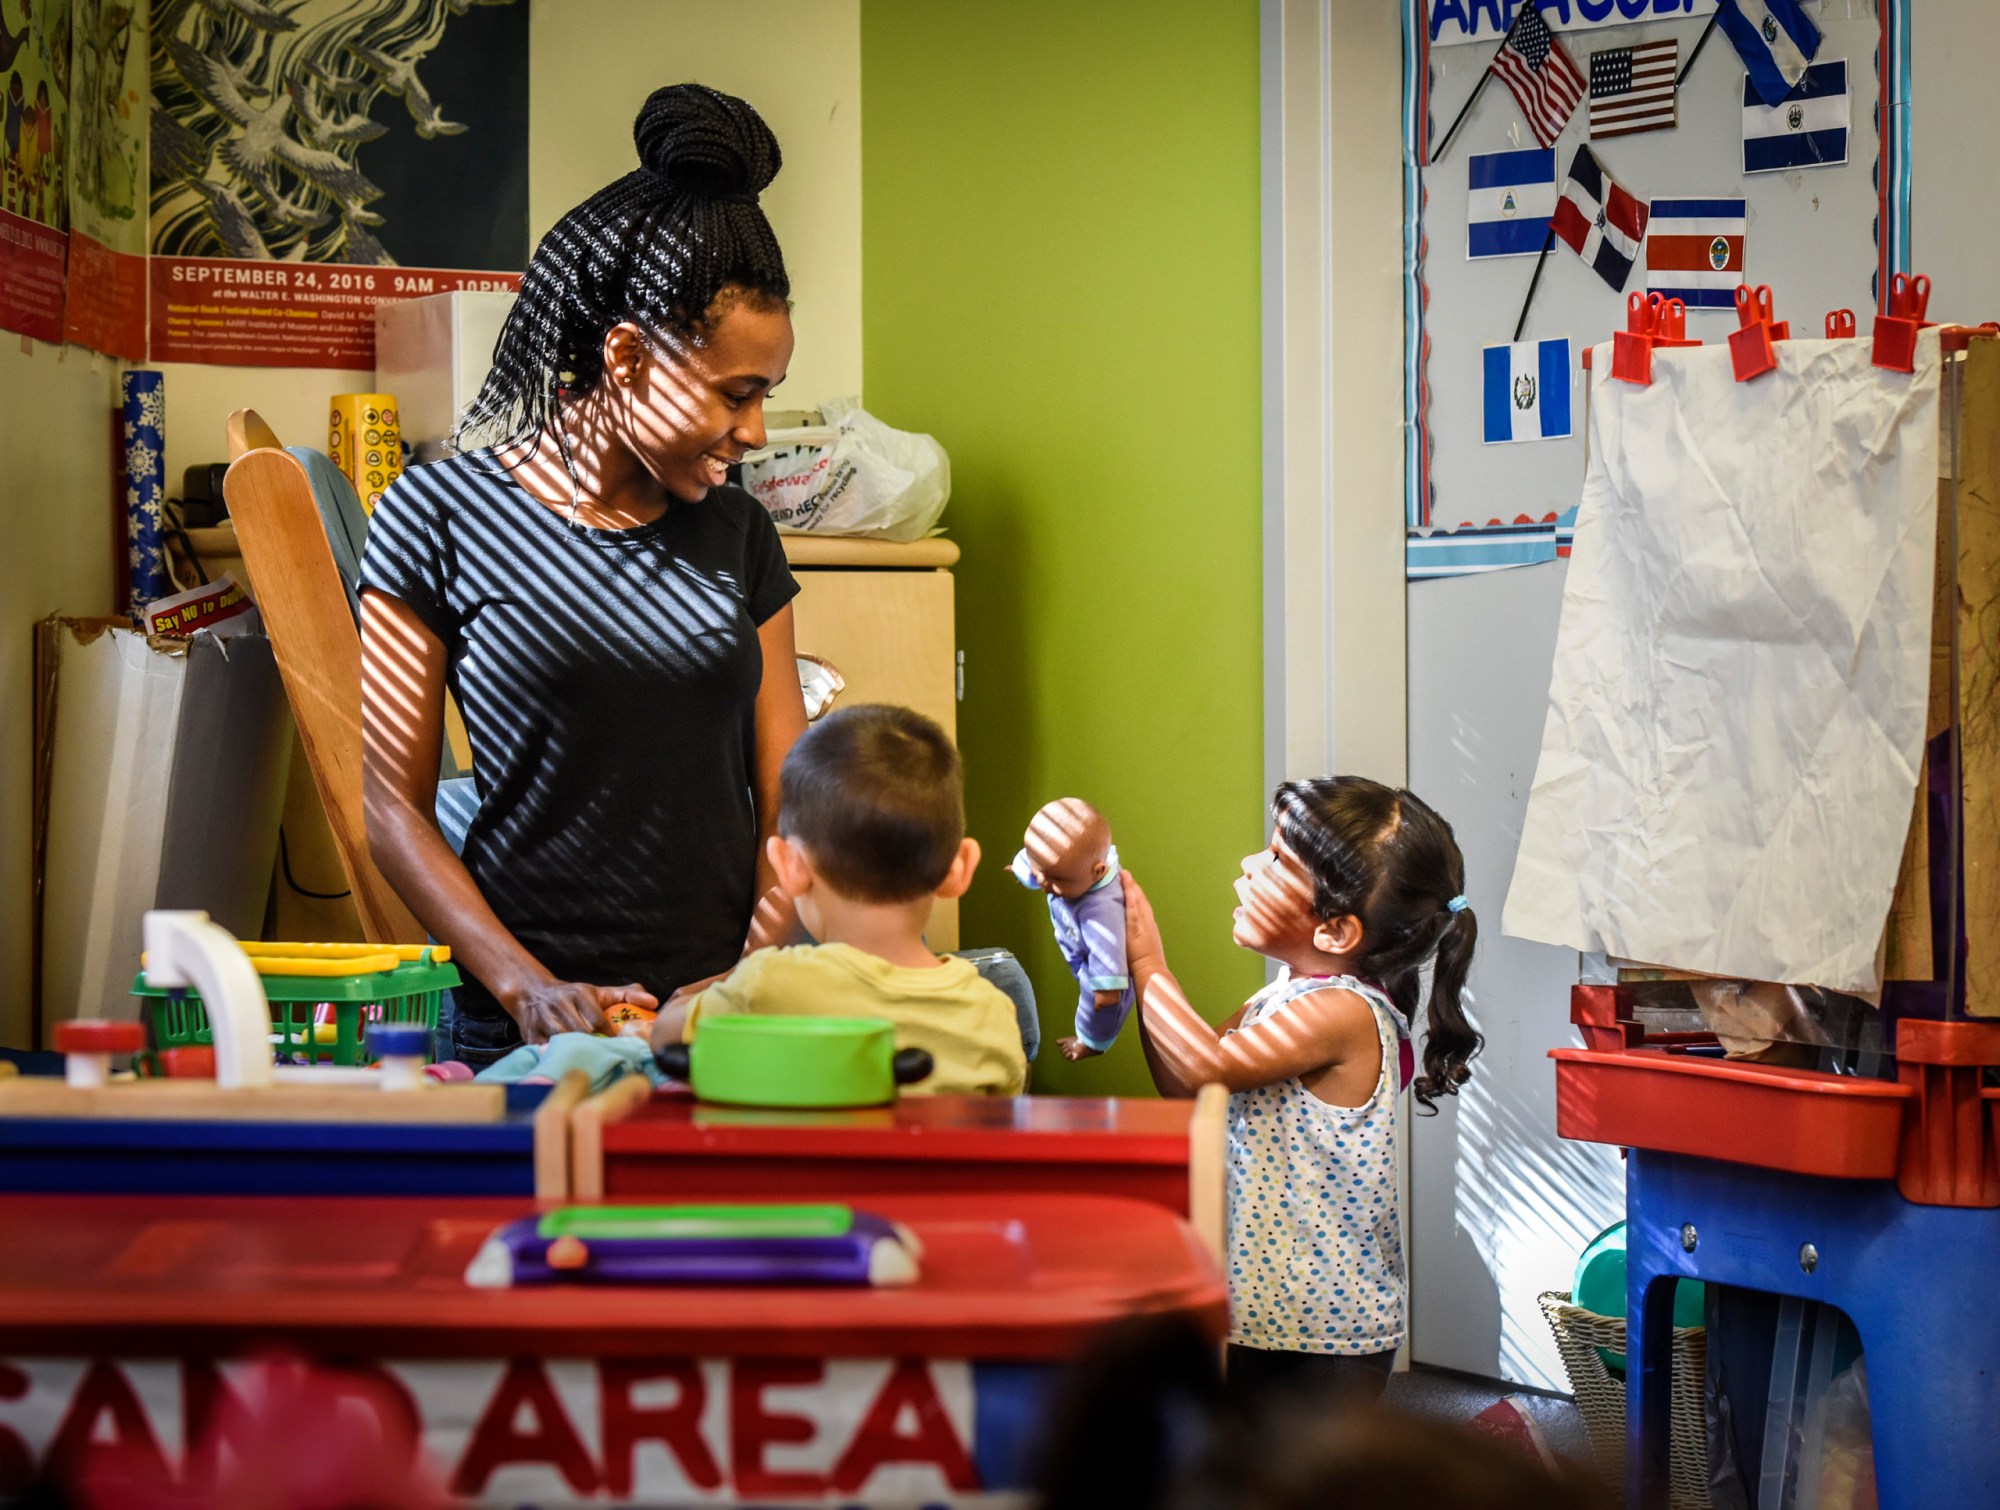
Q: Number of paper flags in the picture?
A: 5